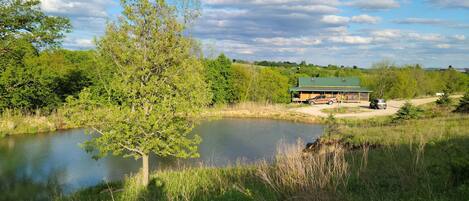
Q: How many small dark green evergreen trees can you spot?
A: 3